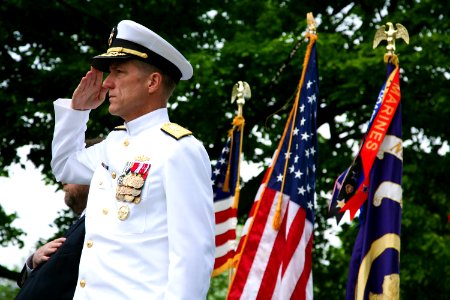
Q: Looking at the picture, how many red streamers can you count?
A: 1